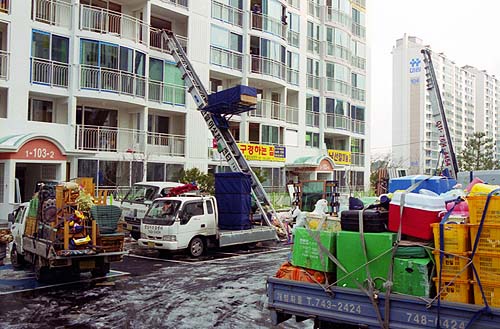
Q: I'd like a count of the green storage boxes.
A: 3